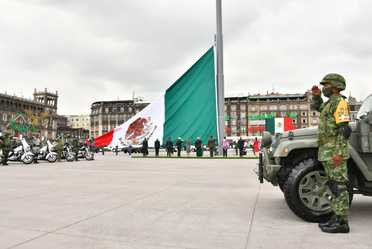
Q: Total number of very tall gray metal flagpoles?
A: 1